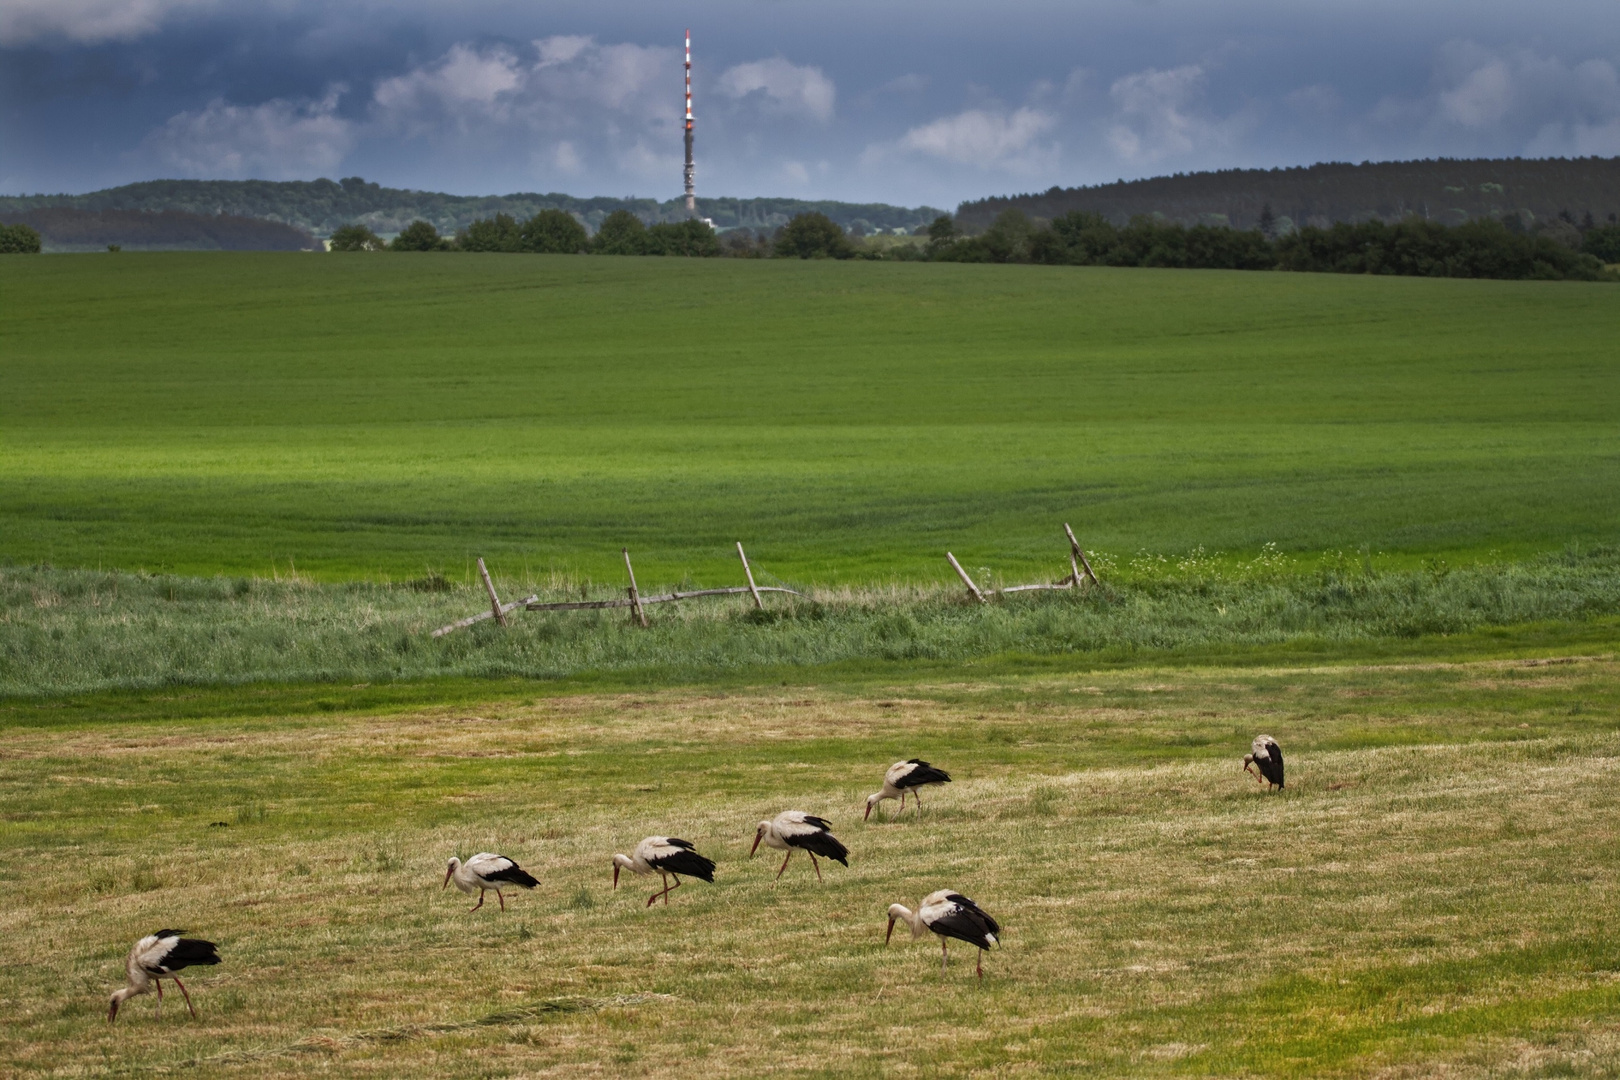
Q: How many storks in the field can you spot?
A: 7